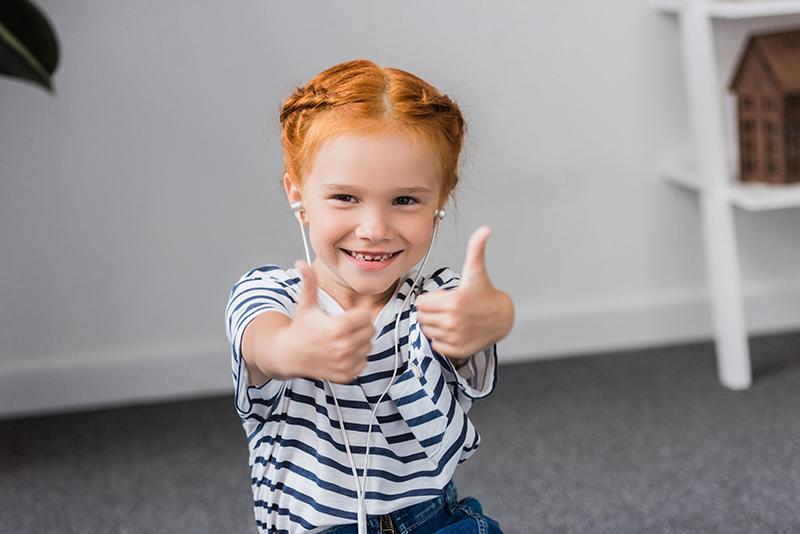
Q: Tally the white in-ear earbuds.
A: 2